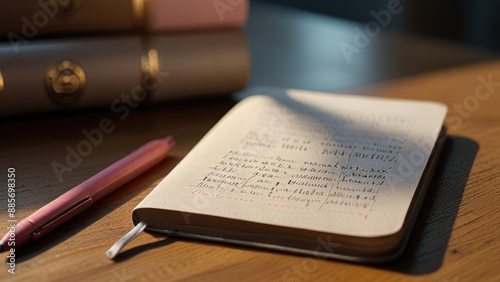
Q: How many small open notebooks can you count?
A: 1